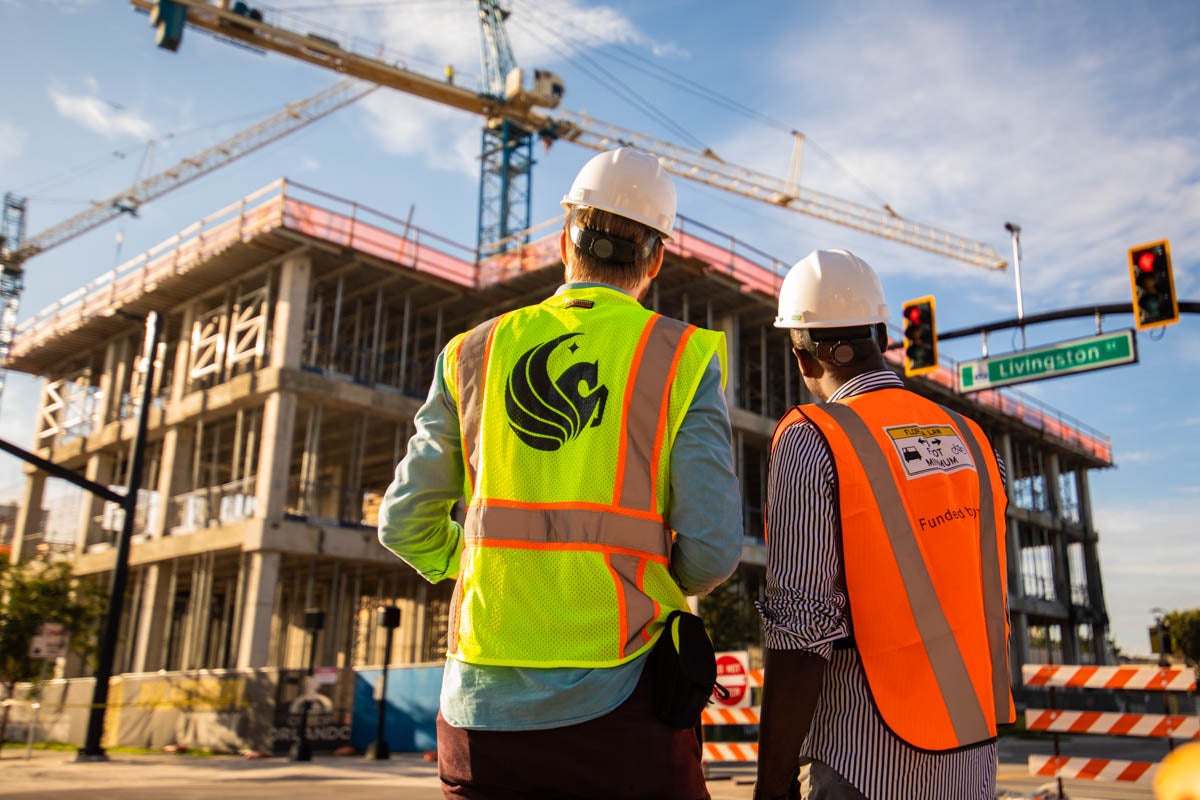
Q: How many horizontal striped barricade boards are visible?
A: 6